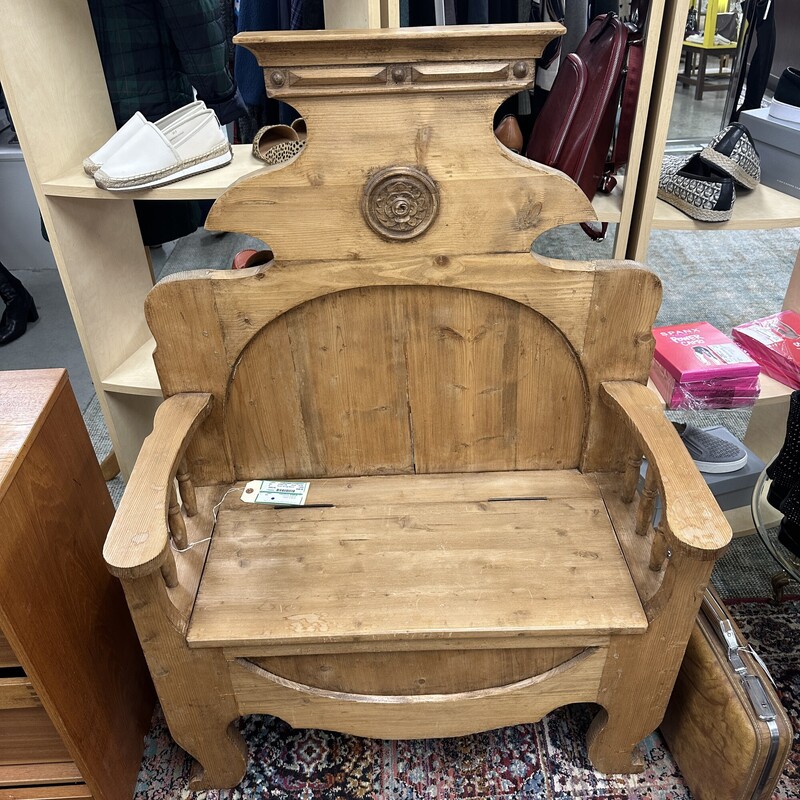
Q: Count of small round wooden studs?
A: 3